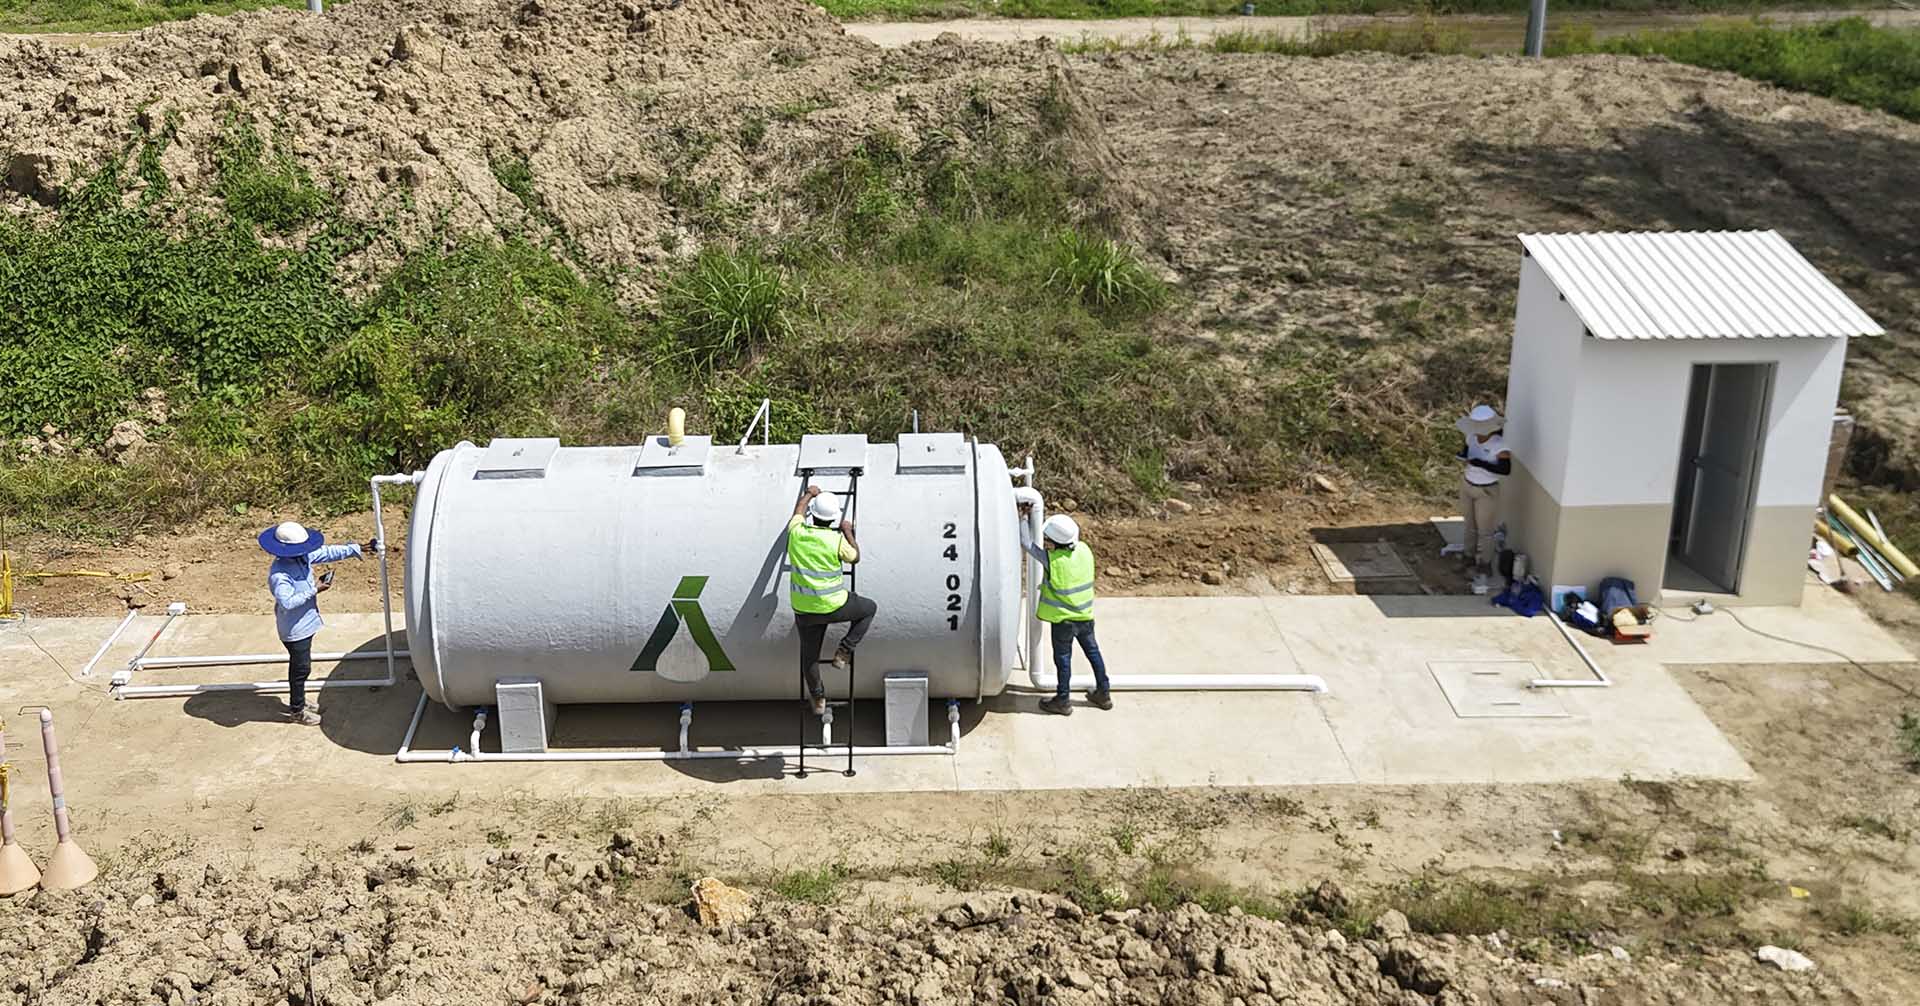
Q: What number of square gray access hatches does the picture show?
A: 4